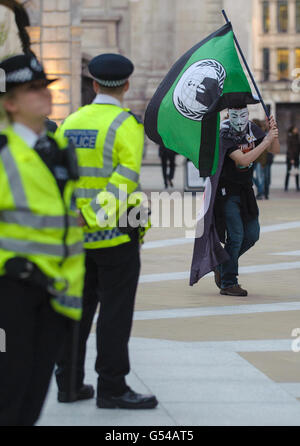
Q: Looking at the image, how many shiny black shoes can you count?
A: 2